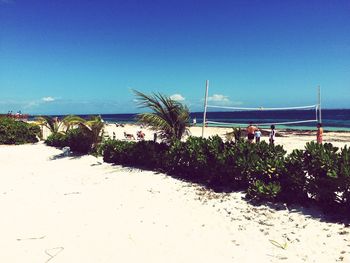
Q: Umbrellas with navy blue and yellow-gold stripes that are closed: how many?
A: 0